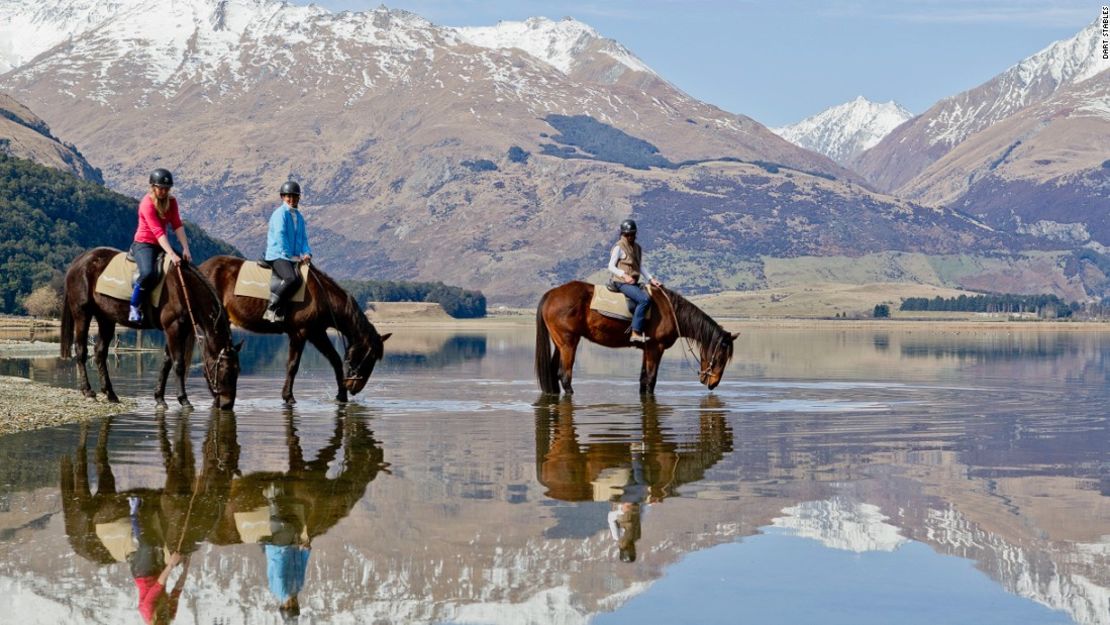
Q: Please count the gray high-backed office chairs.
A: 0